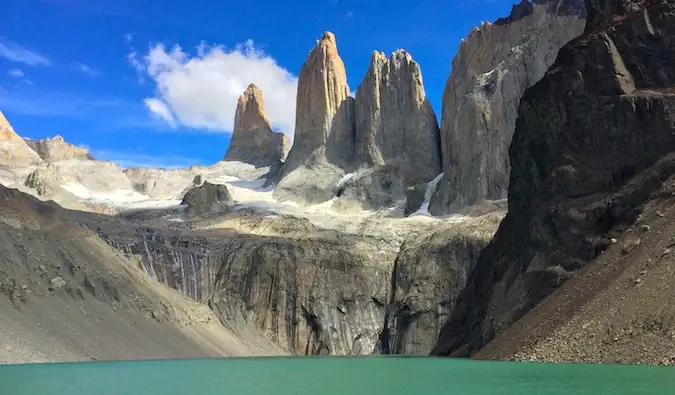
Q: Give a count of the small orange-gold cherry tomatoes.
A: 0